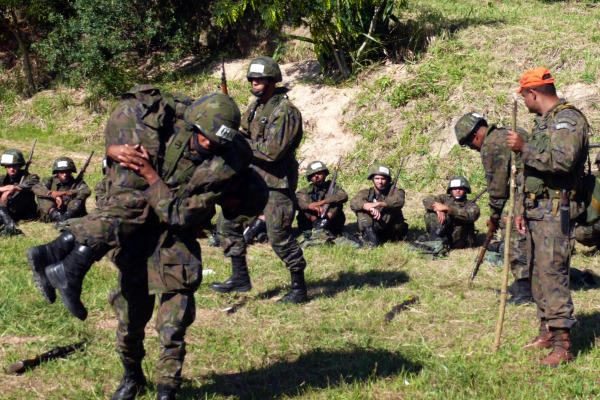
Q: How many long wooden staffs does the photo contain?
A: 1